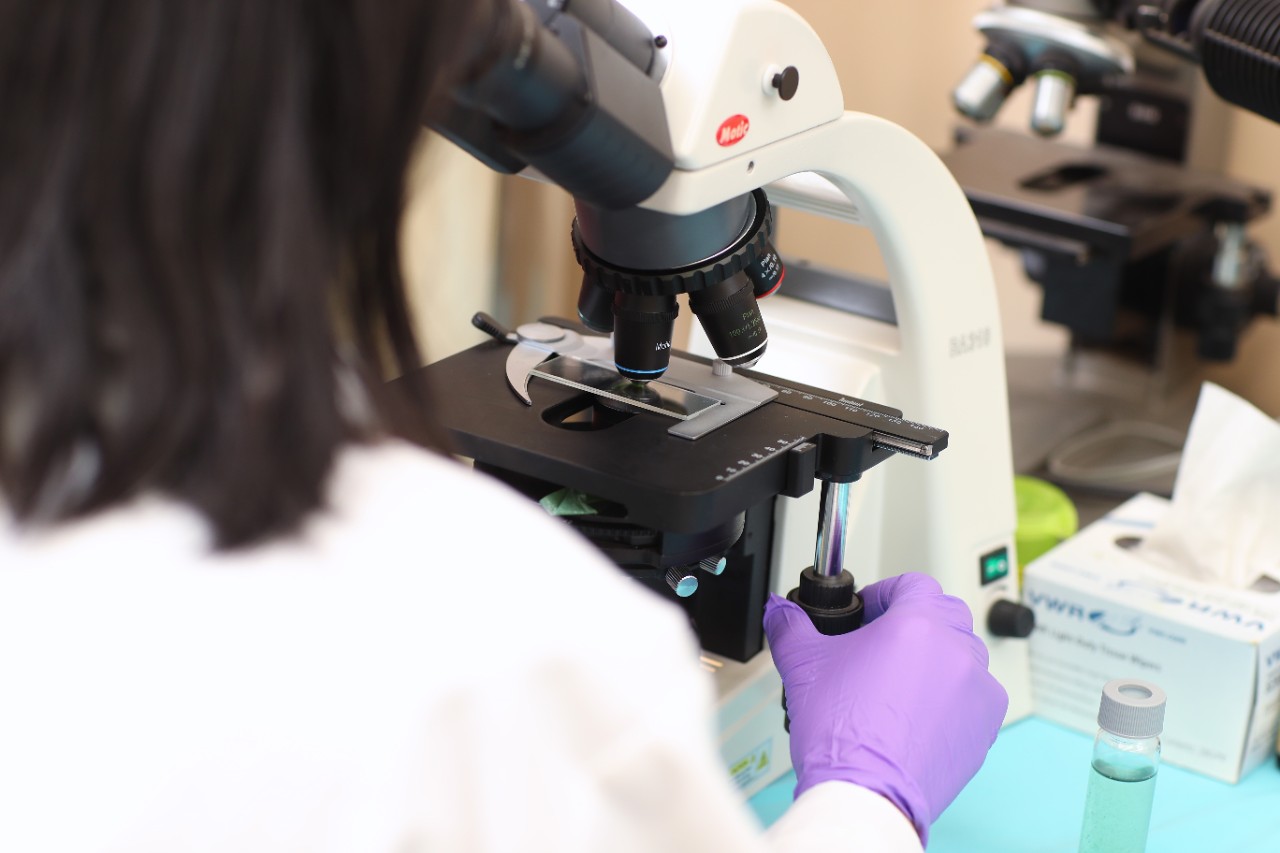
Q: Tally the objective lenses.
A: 6